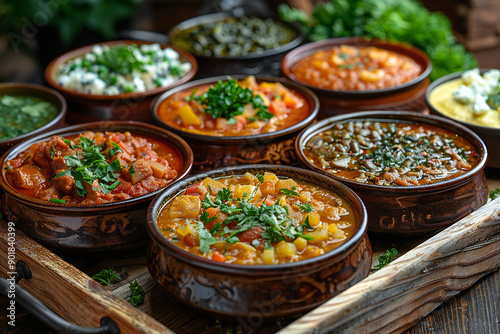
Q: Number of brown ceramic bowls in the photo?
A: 9